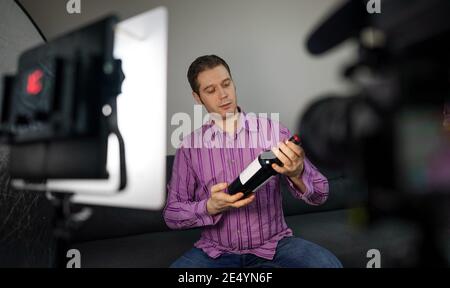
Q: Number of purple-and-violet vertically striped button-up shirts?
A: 1